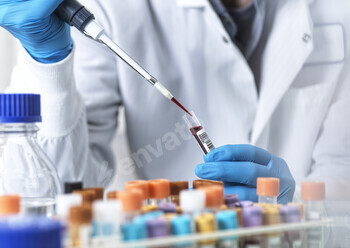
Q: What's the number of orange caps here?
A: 7